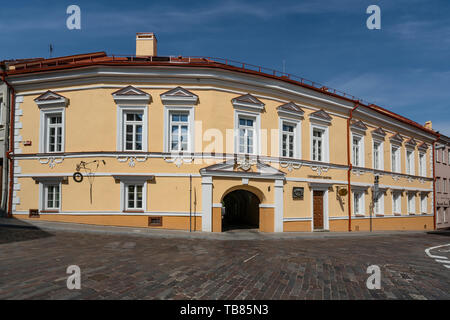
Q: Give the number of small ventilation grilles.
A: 2